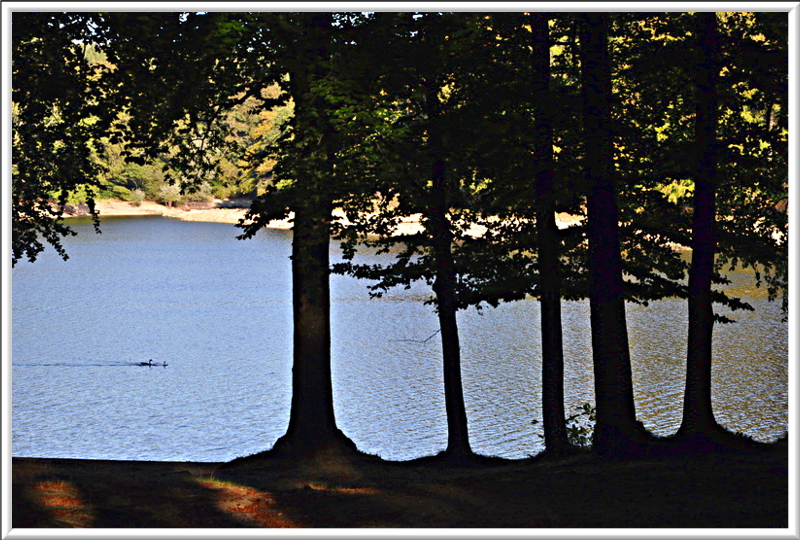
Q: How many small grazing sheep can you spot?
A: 0